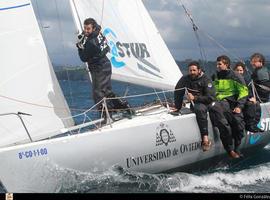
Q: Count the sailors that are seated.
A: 4